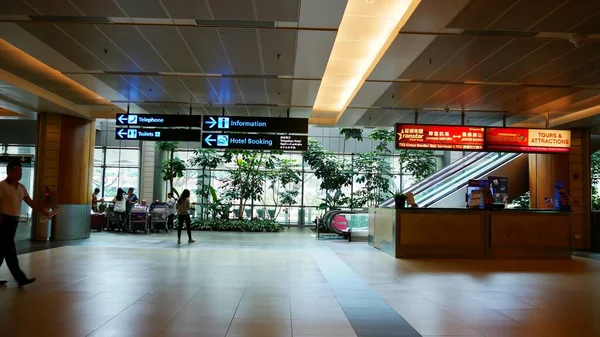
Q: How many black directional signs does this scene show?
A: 4